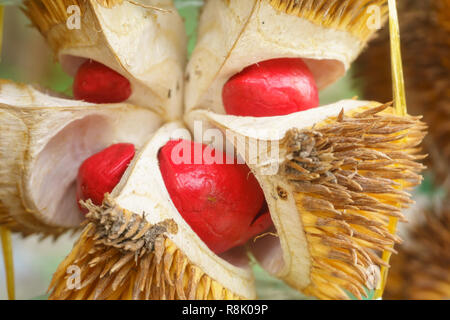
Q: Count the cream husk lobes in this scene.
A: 5